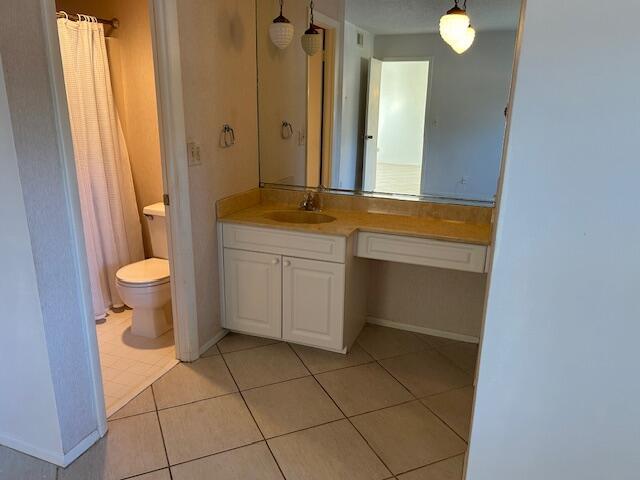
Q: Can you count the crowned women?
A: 0